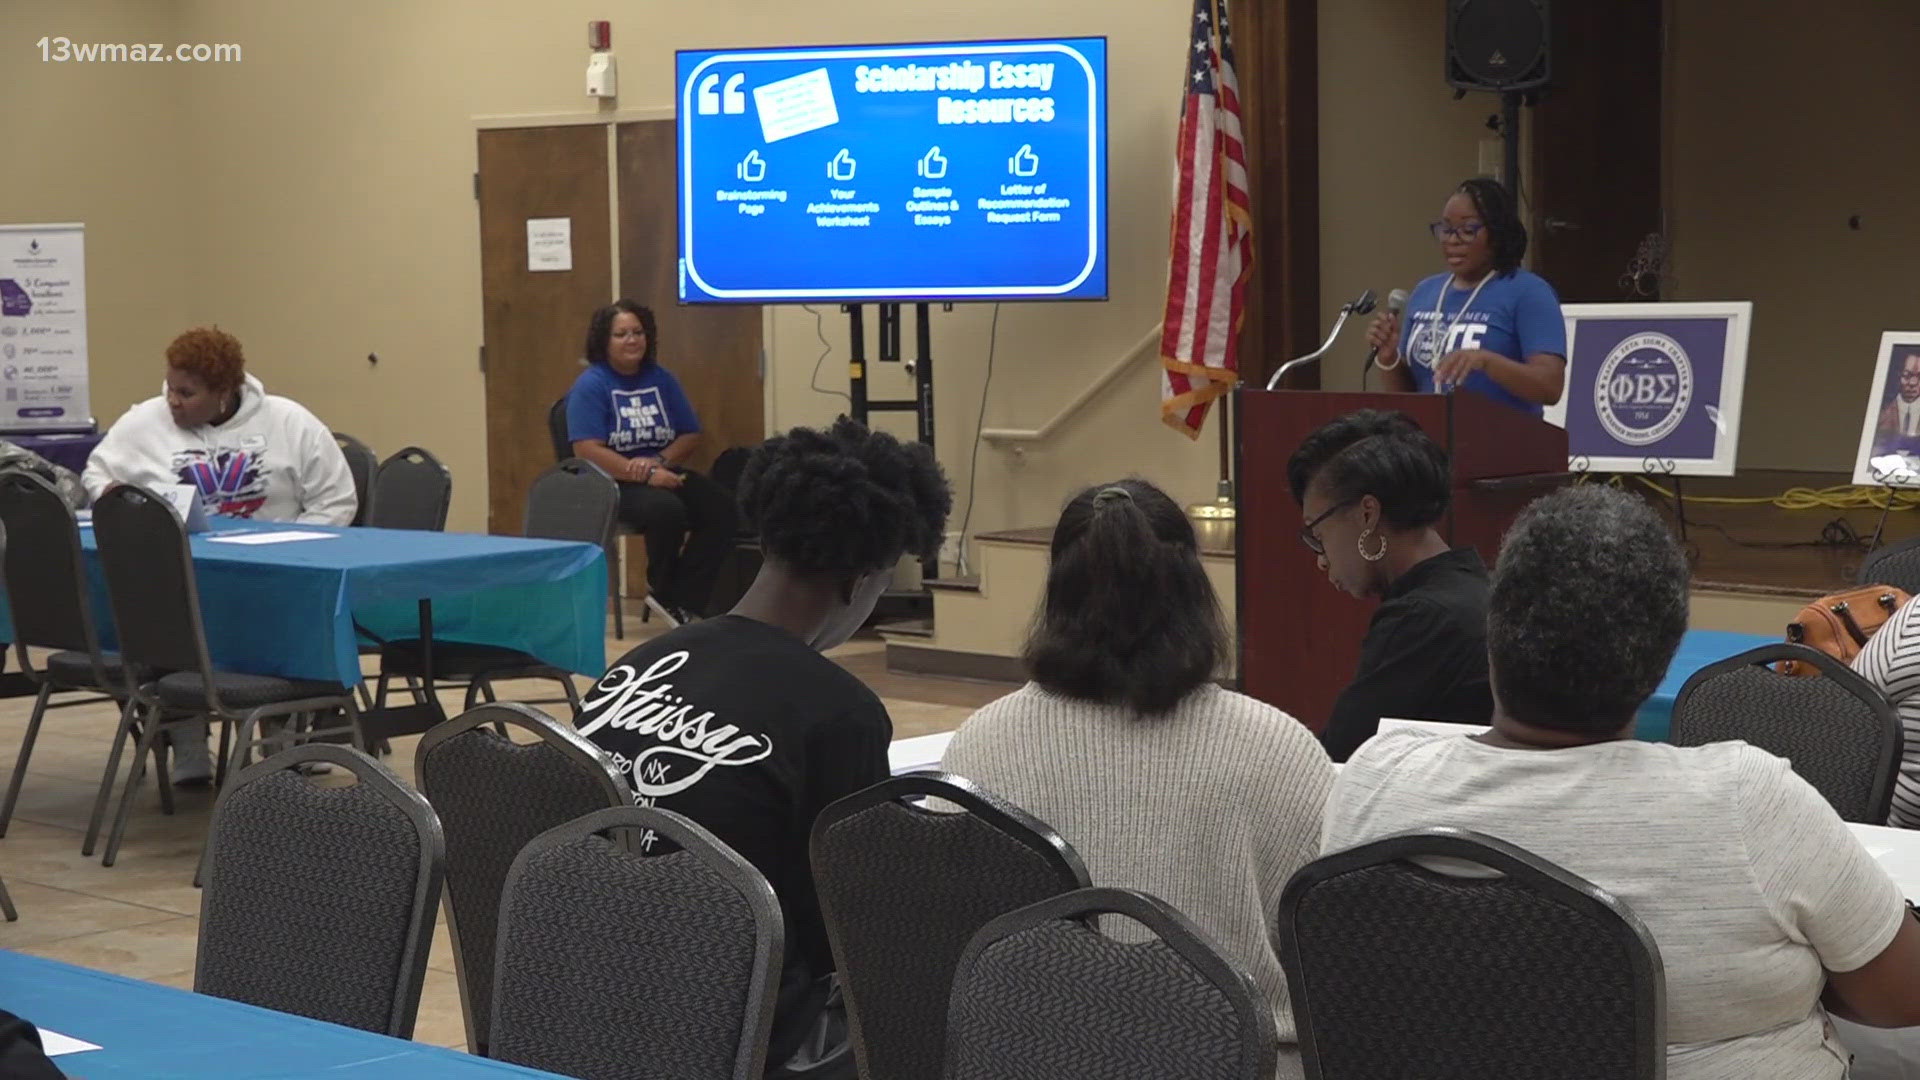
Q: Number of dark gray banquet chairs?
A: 15